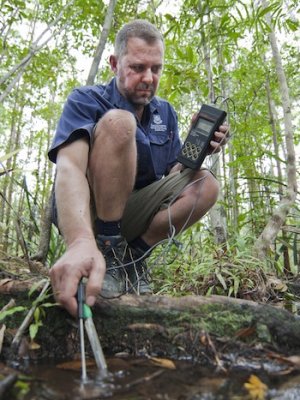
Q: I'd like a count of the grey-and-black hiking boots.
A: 2